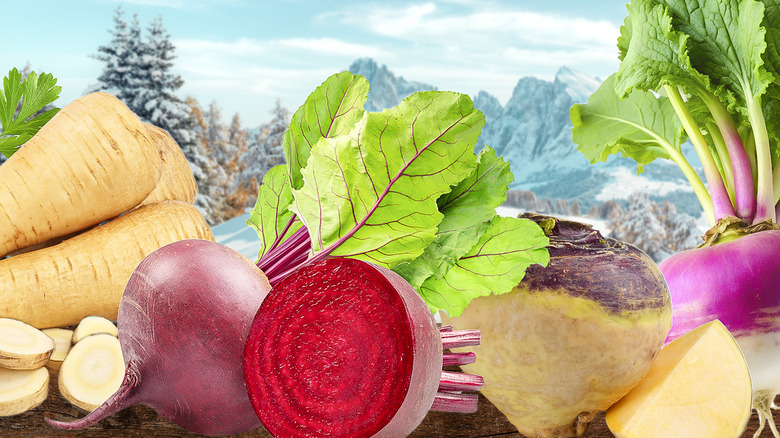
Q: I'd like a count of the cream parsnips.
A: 3